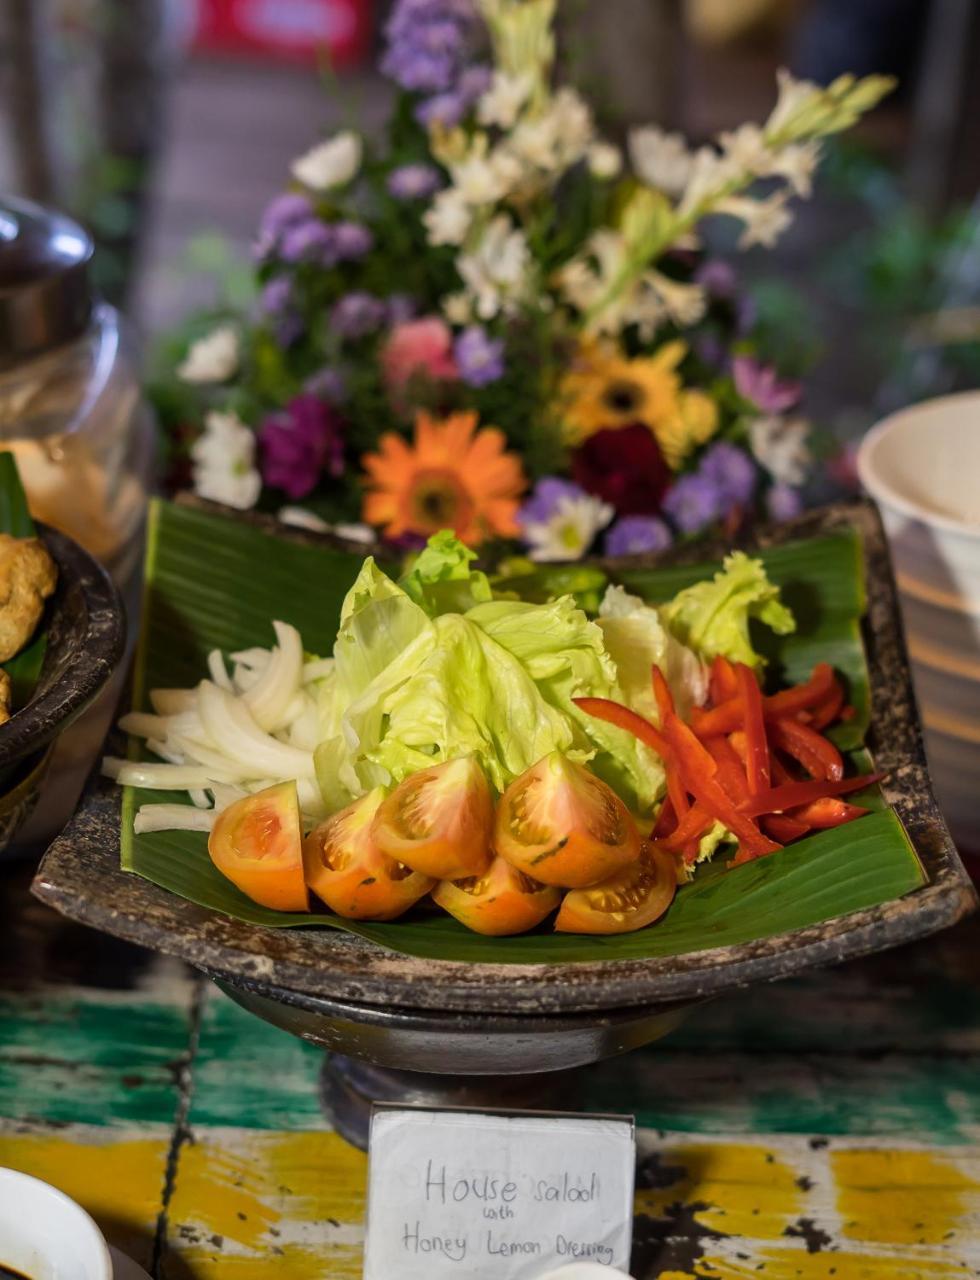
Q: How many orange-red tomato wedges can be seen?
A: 6